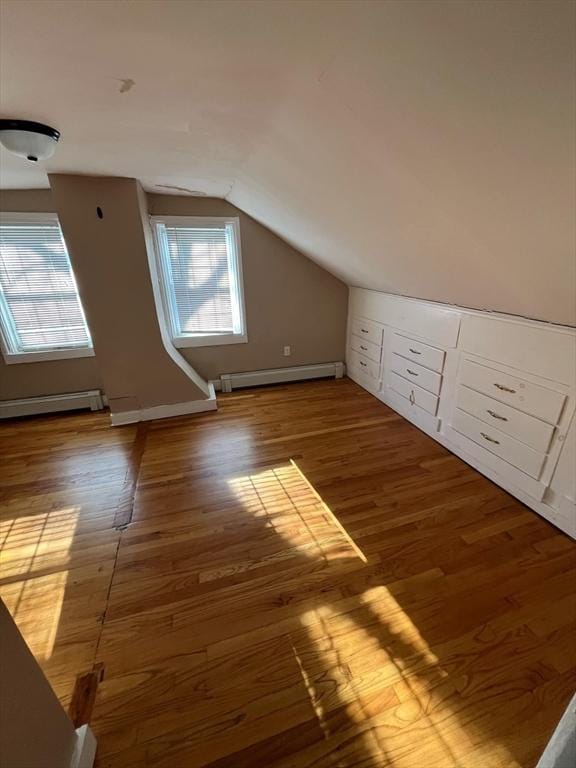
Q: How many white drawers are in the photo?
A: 9